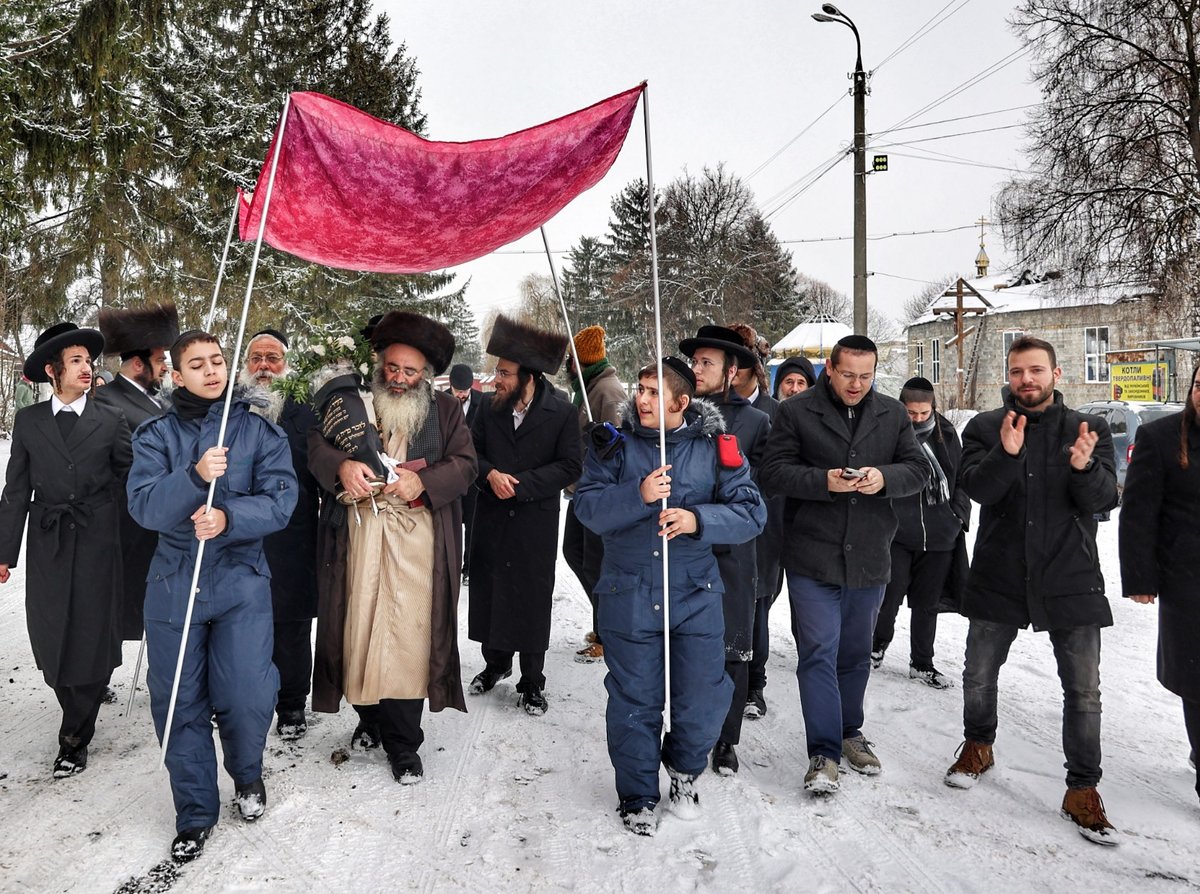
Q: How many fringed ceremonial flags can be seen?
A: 0